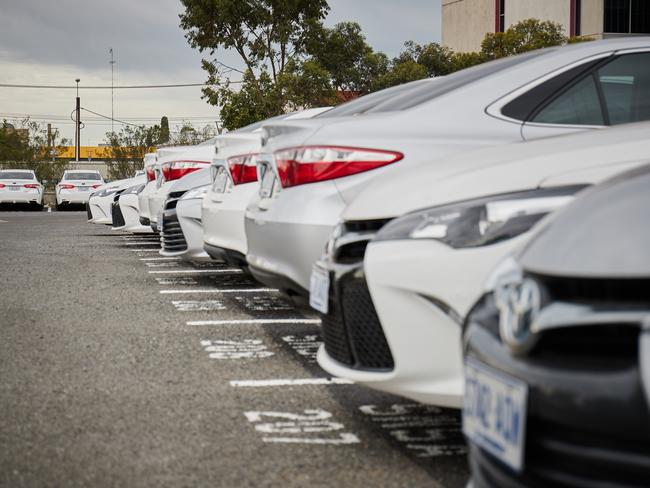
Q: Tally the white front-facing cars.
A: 4